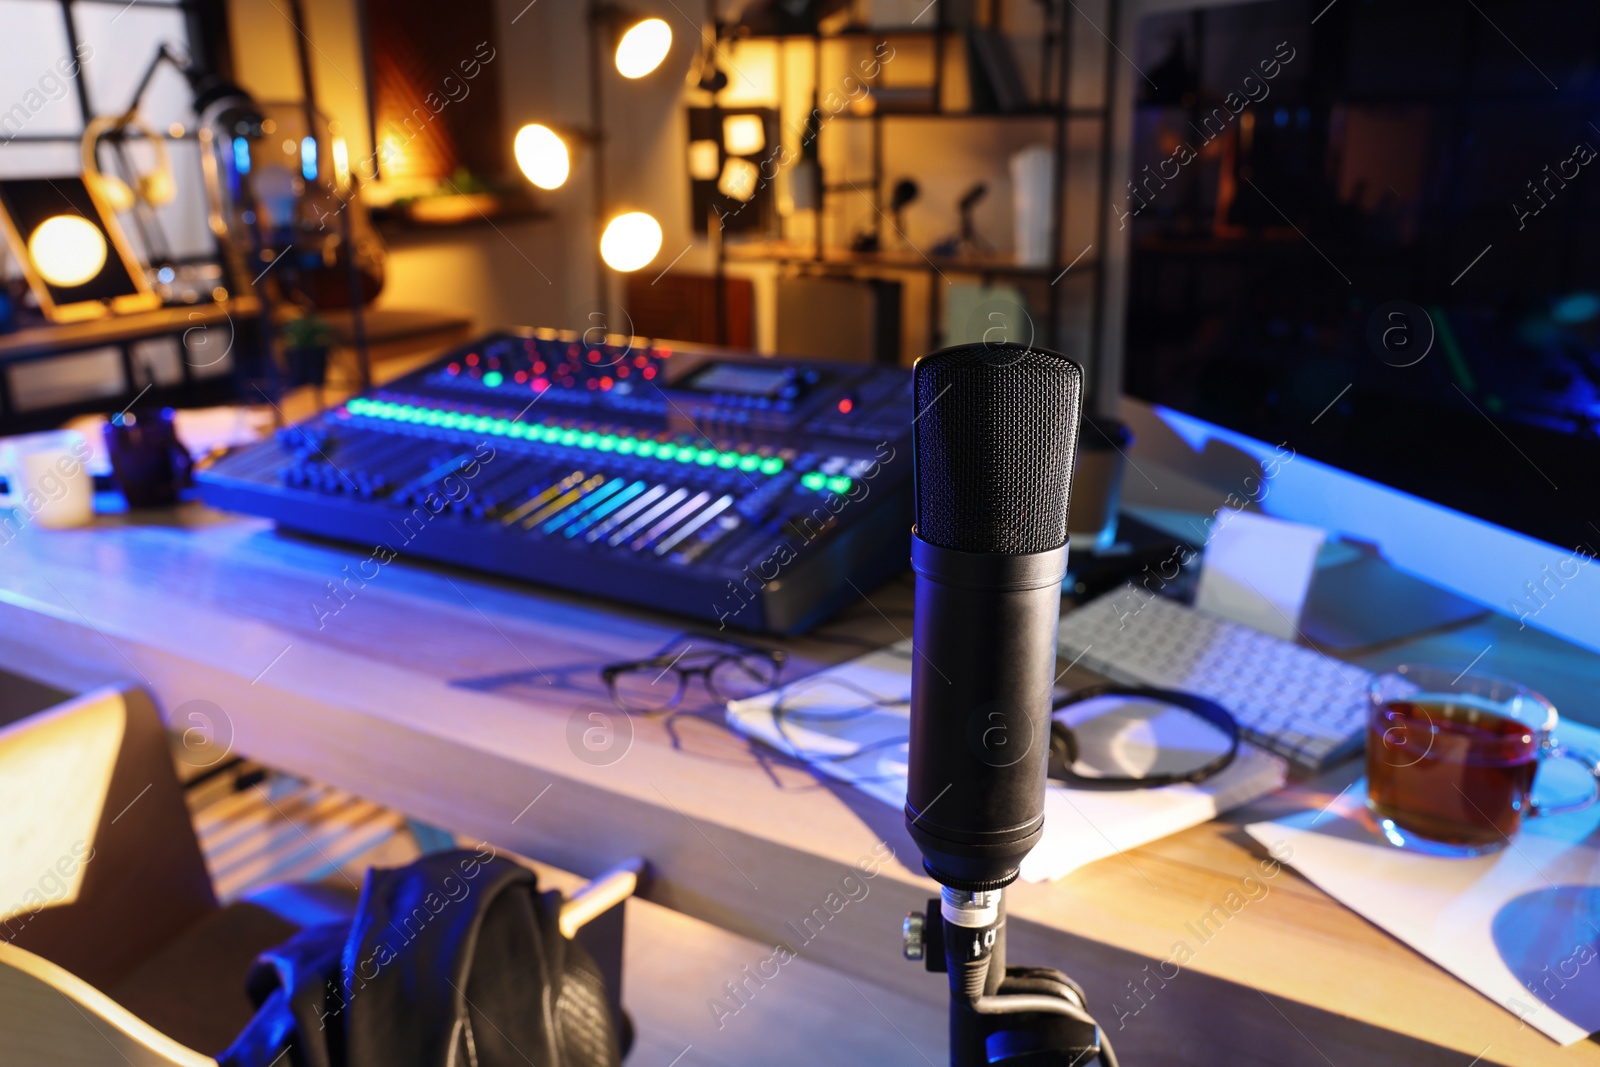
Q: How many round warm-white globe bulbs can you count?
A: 4